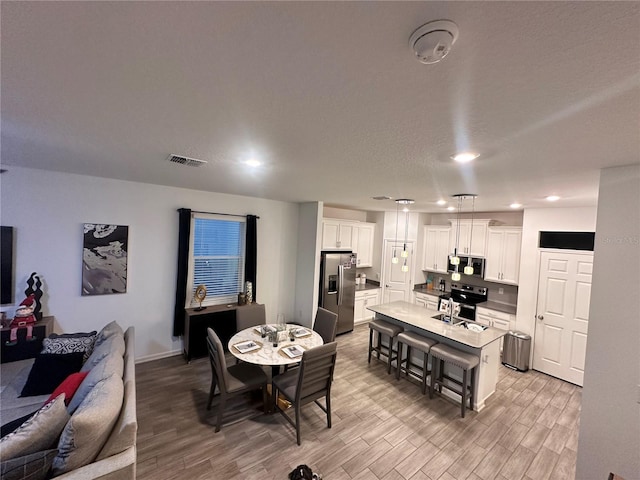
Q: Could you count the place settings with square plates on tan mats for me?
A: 4